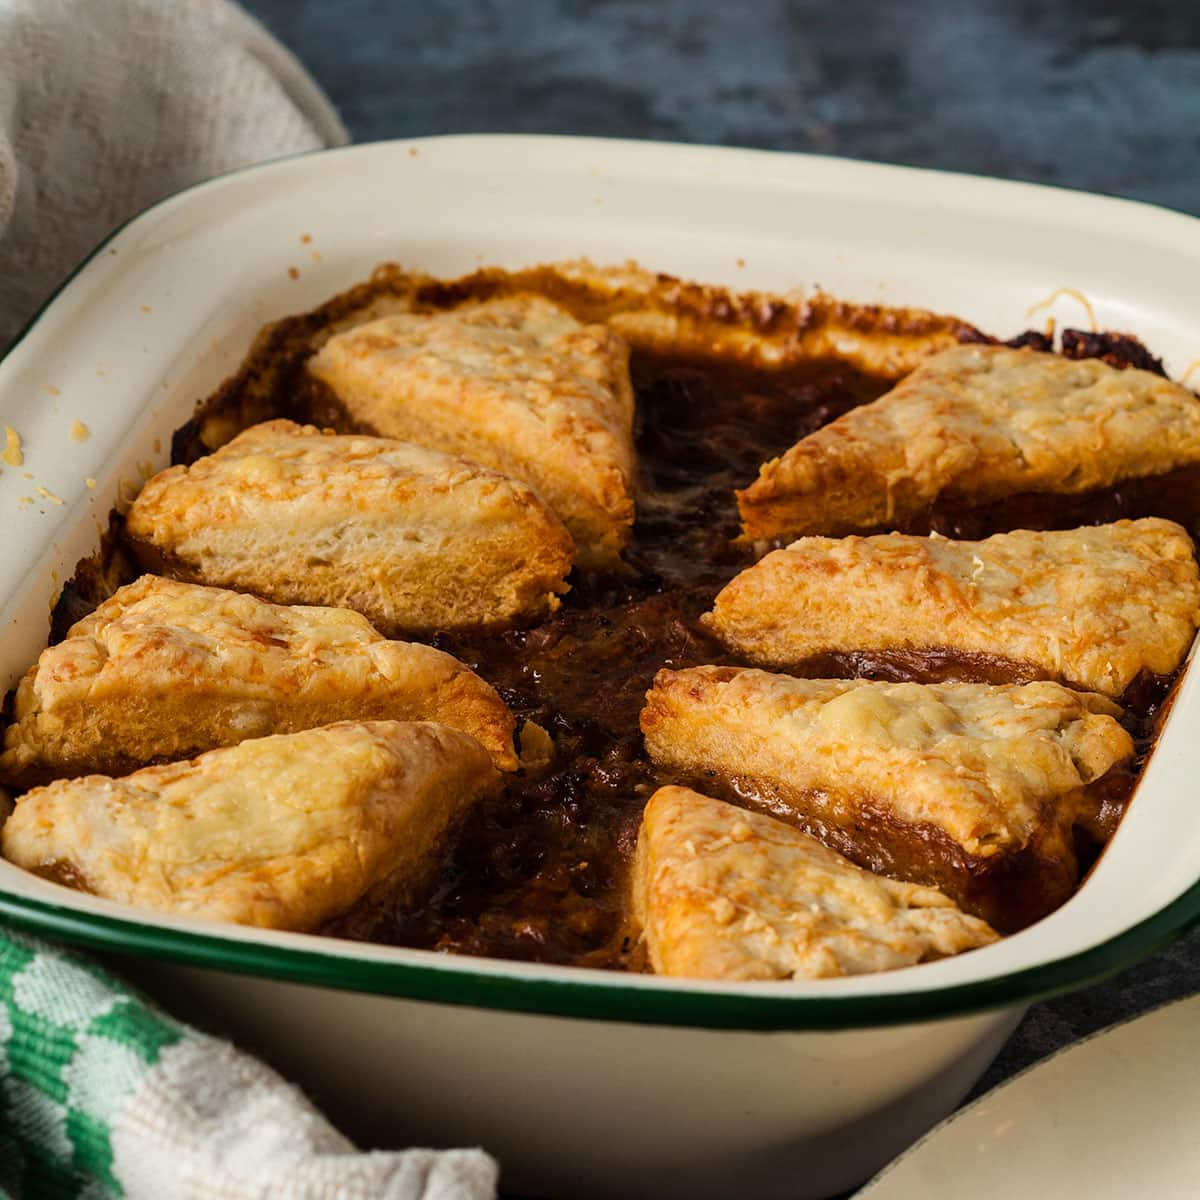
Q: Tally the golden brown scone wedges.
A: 8